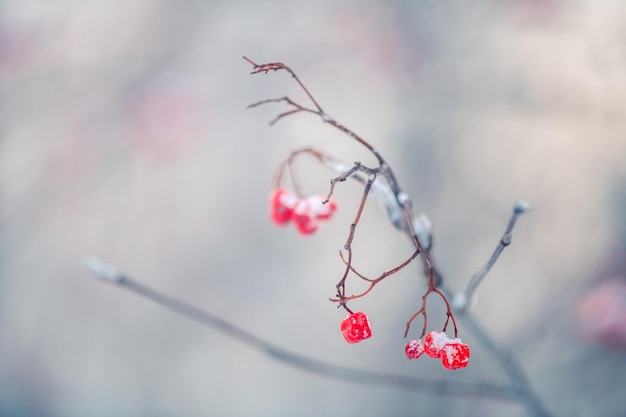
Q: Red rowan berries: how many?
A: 7